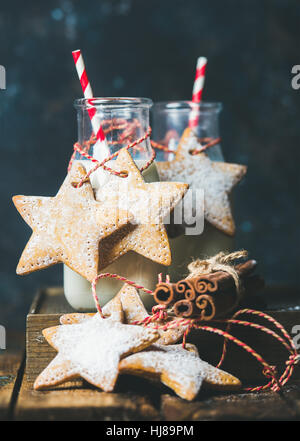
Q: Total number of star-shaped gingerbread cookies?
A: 6